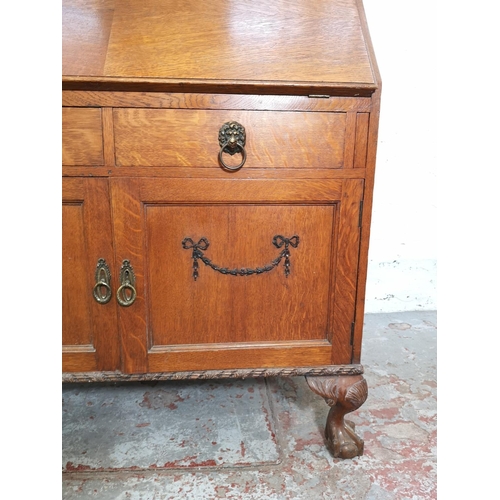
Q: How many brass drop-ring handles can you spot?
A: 3